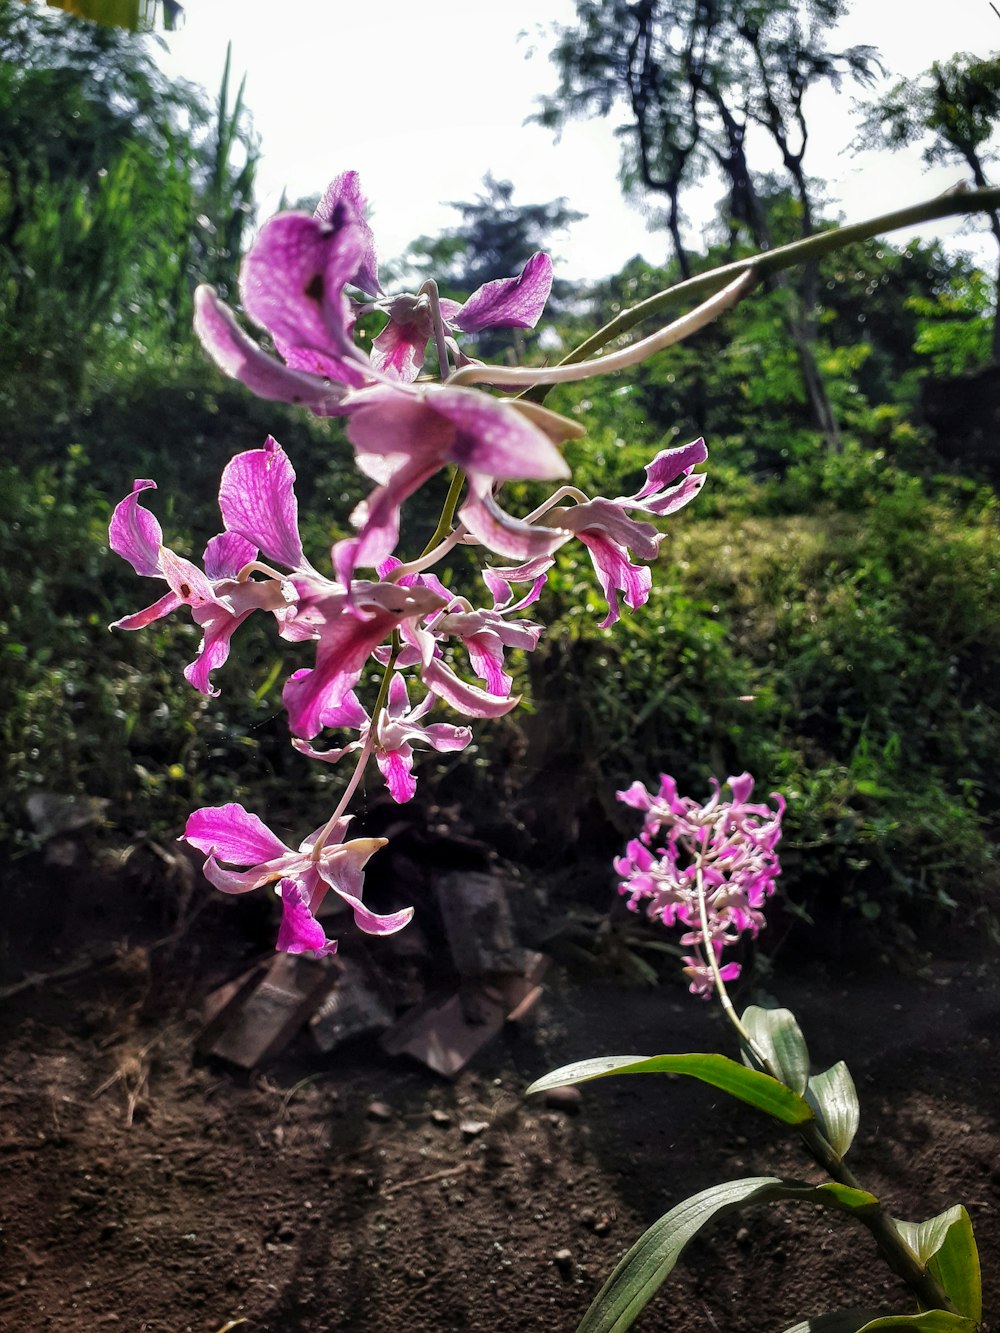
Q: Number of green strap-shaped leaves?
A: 6